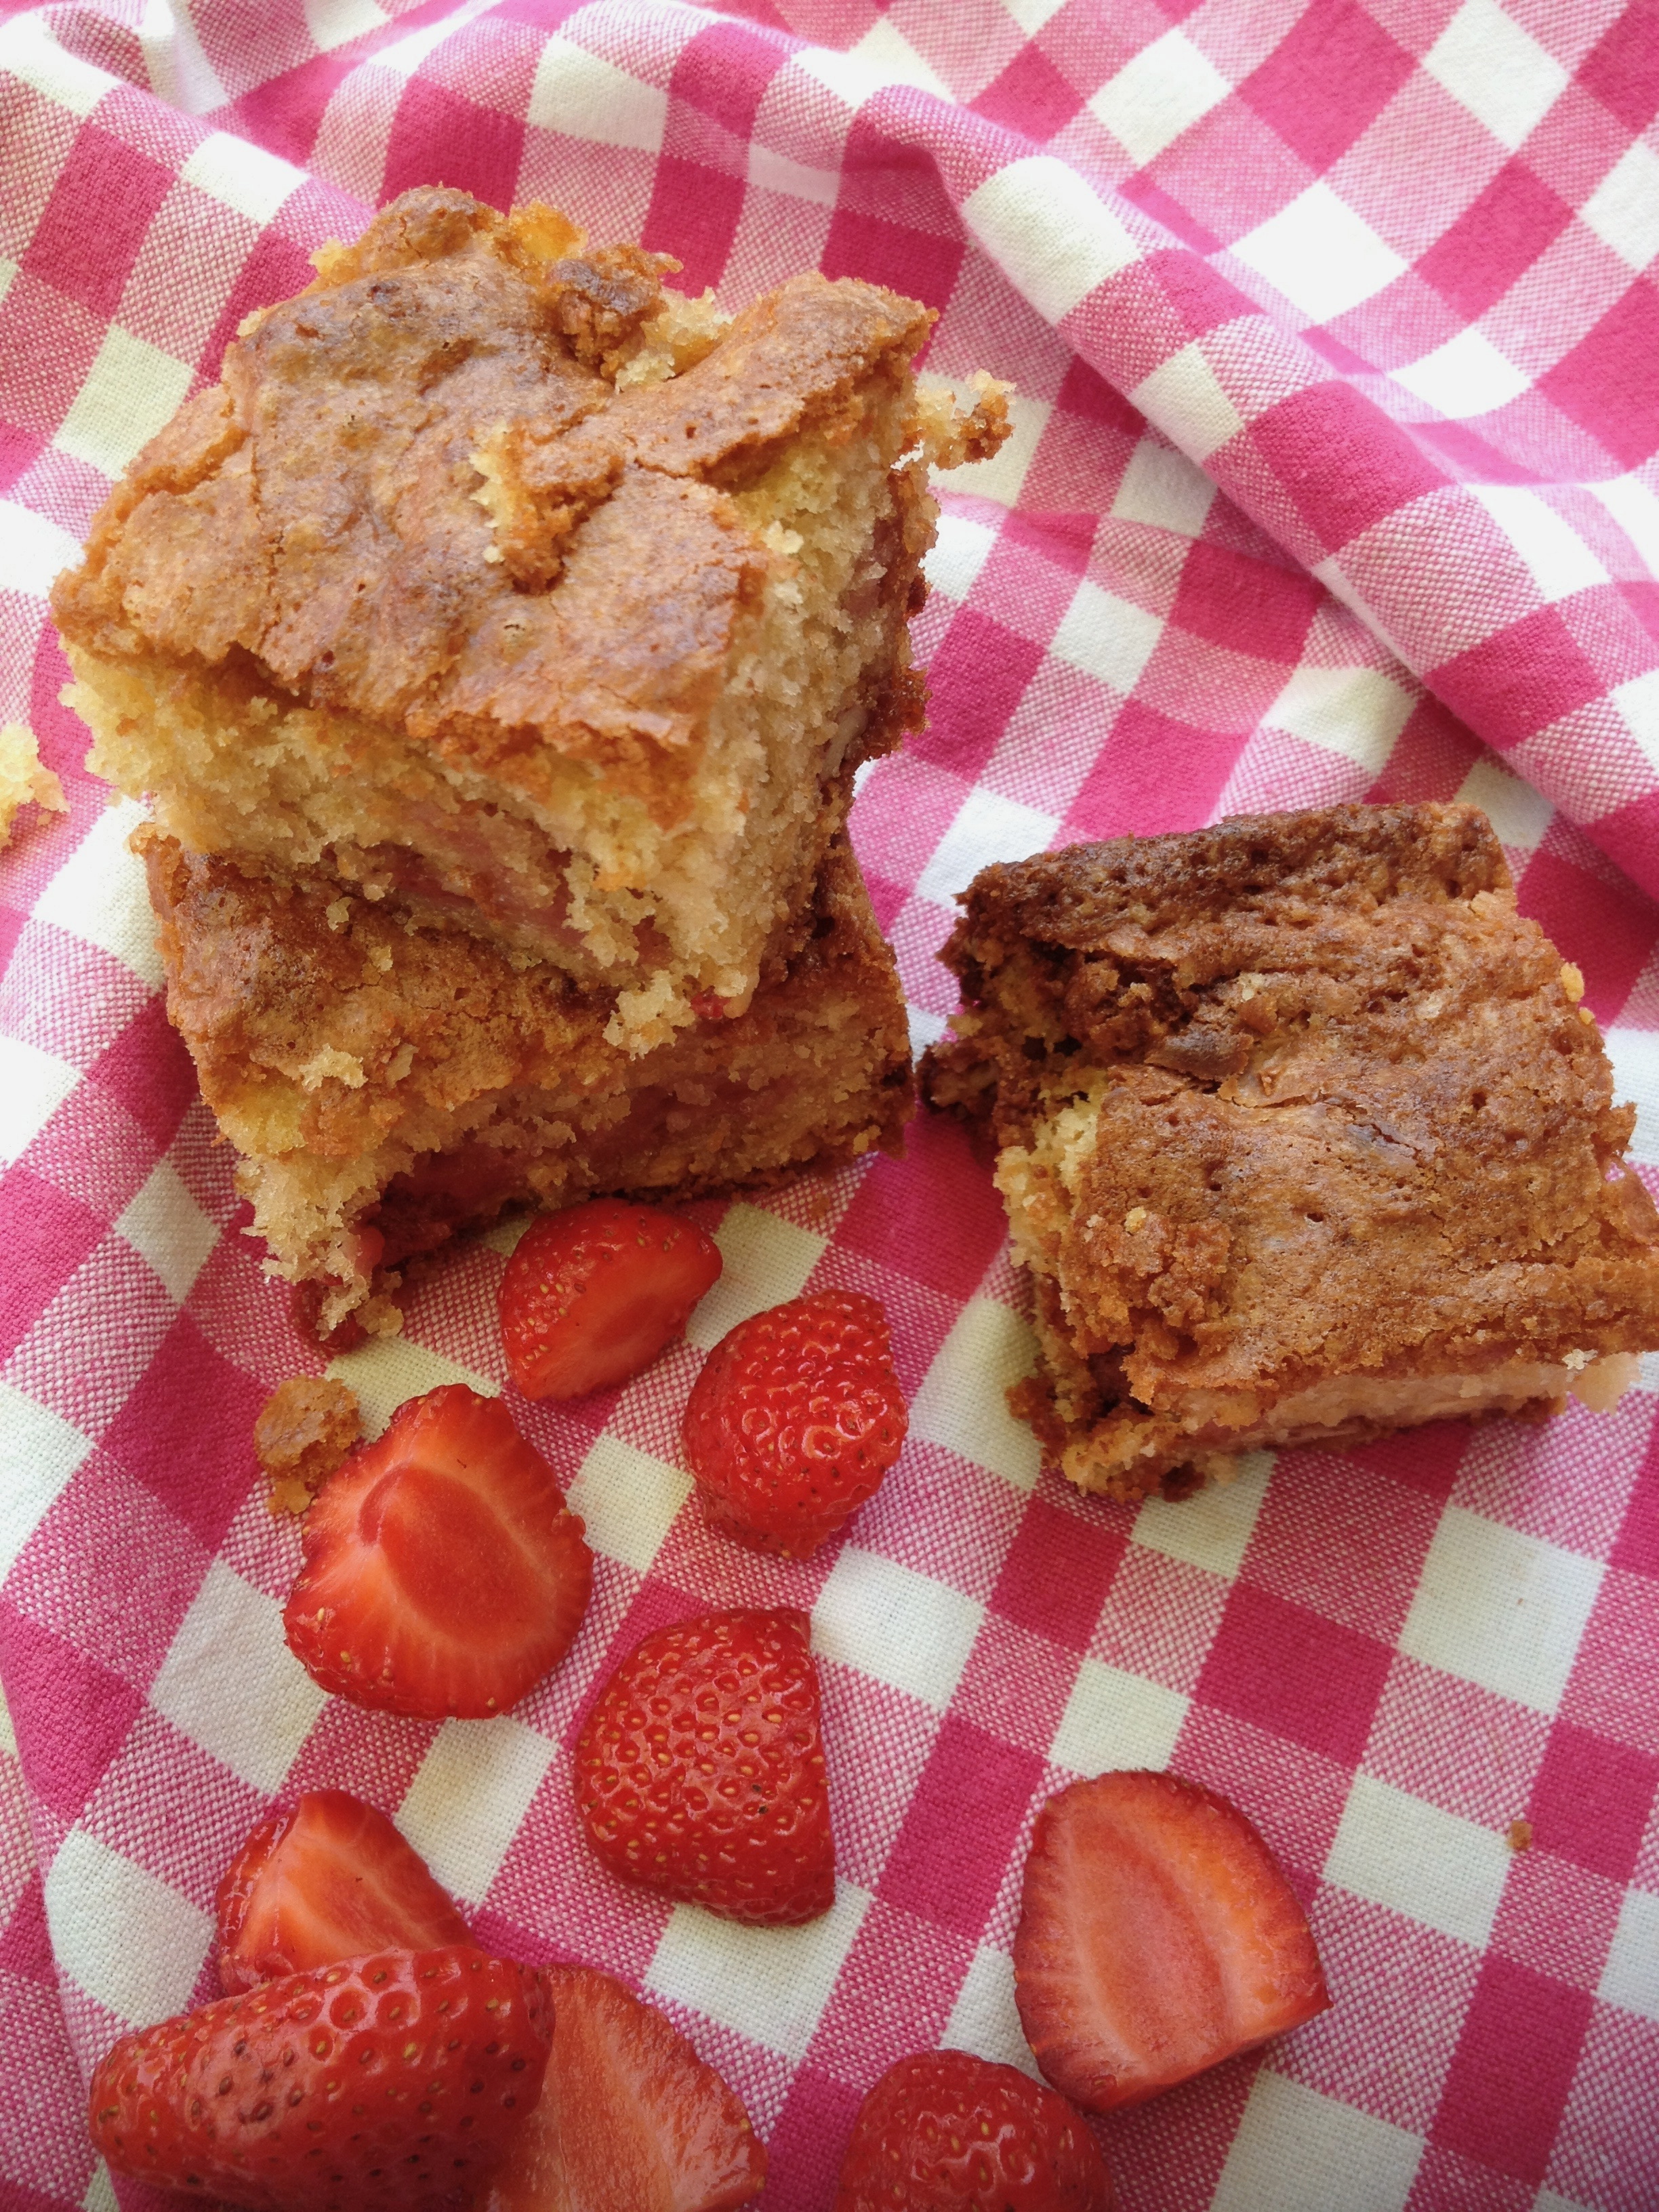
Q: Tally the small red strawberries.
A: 9